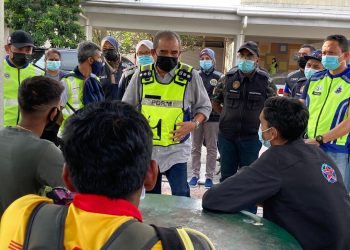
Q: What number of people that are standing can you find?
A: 11